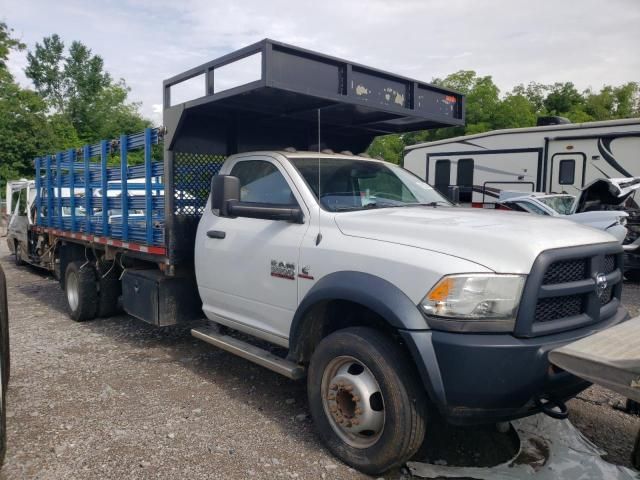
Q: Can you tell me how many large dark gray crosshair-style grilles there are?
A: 1